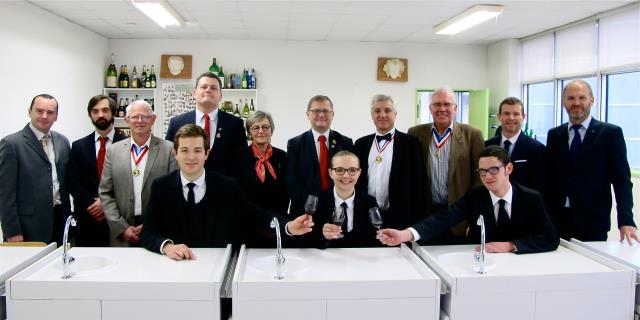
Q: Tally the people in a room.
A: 13